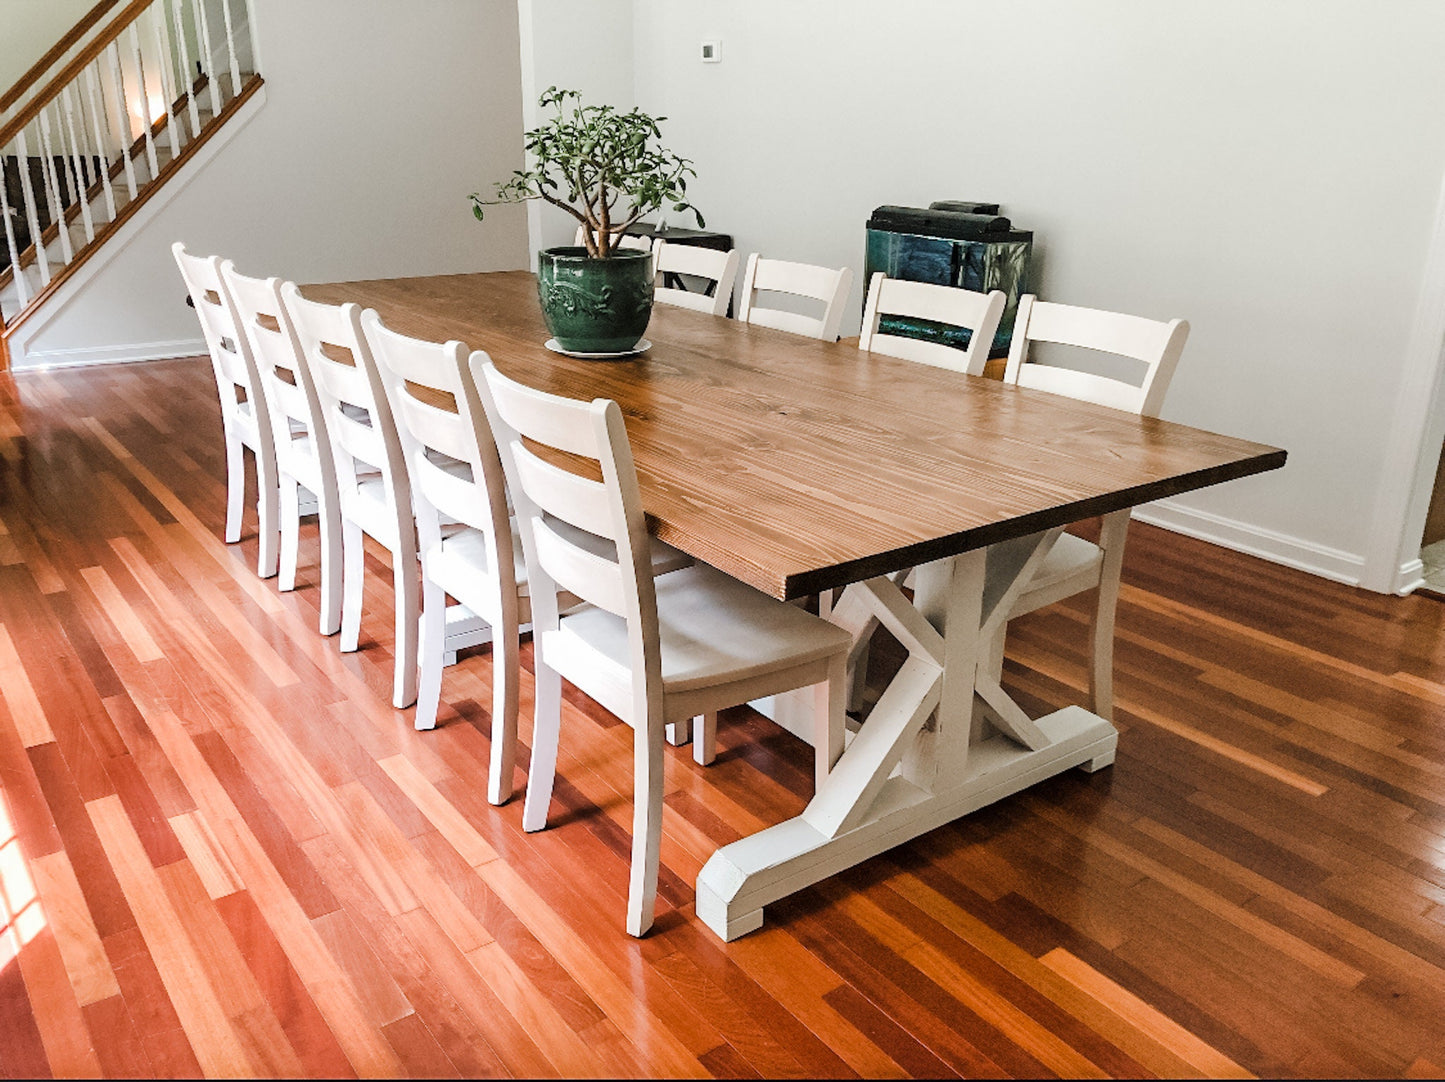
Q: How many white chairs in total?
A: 10